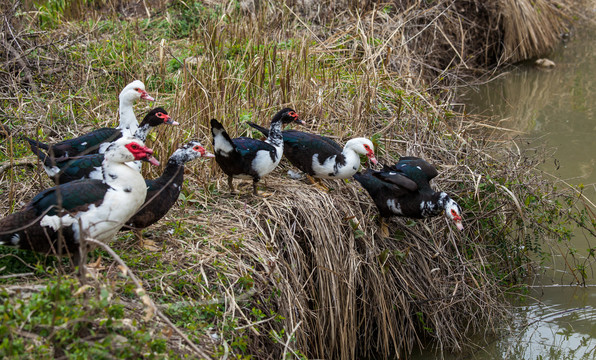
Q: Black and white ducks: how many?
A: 7